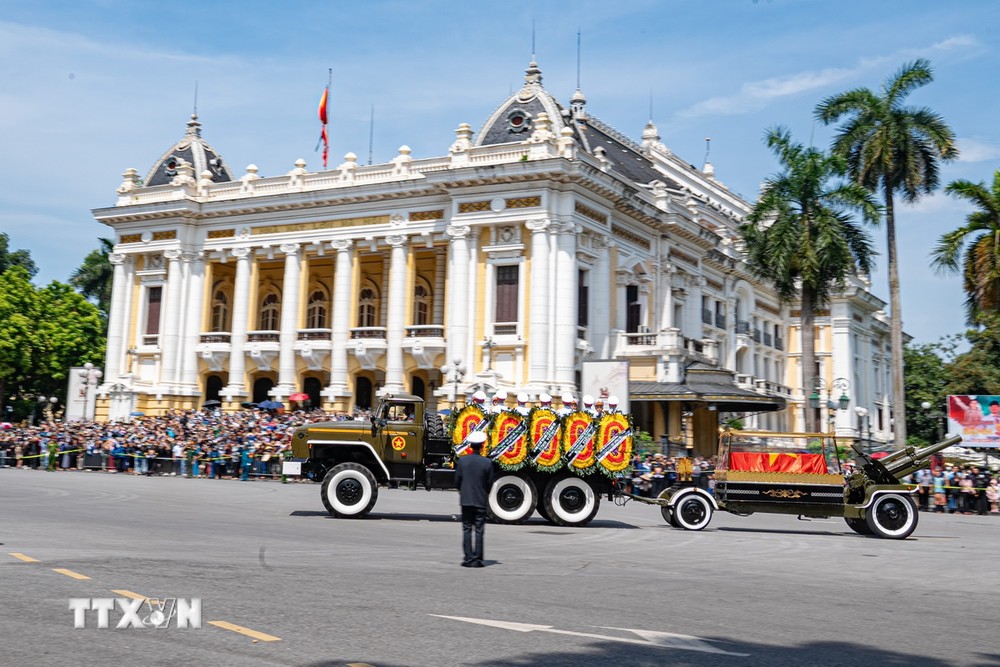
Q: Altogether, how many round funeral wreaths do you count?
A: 5